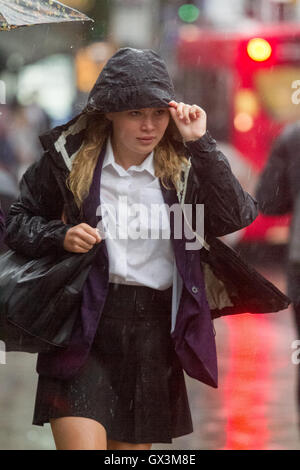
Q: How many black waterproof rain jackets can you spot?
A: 1